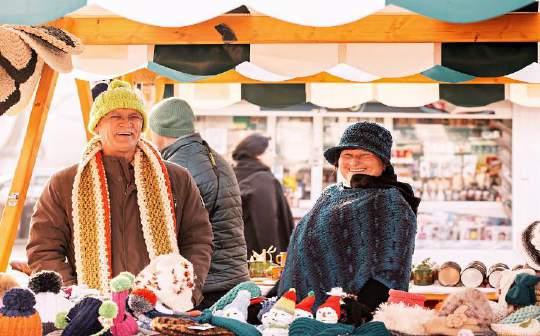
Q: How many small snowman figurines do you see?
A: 4